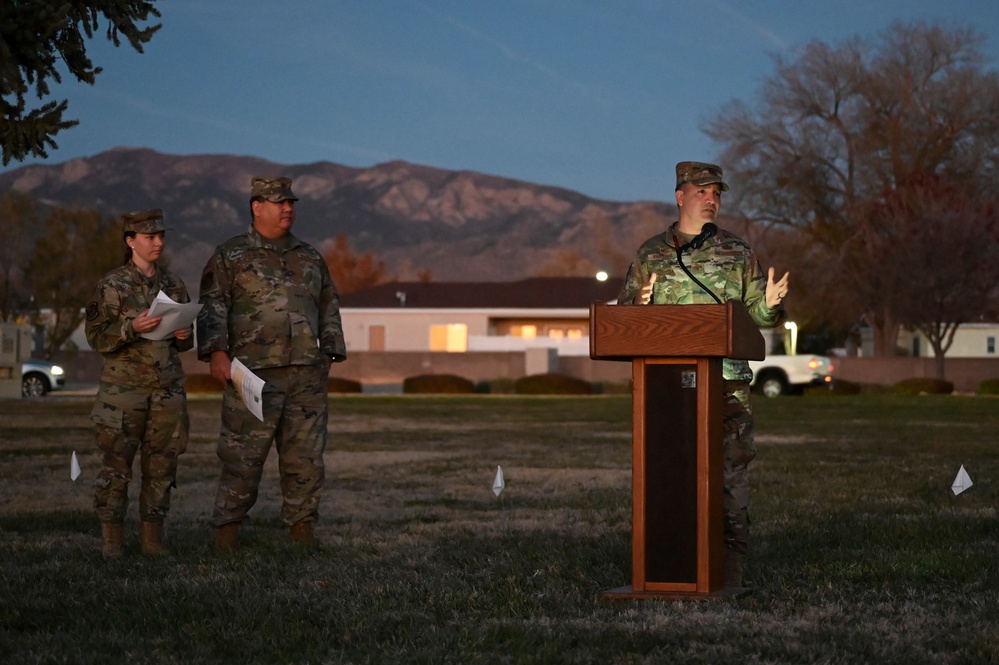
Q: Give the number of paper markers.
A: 3